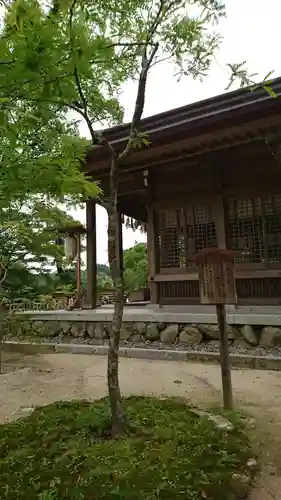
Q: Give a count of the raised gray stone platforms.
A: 1